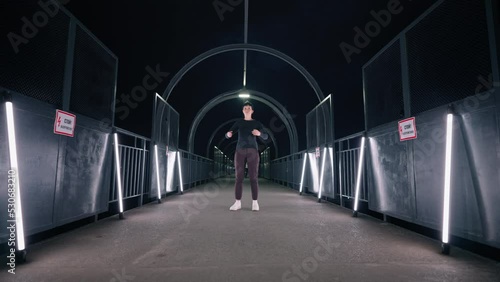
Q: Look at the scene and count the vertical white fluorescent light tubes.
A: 8